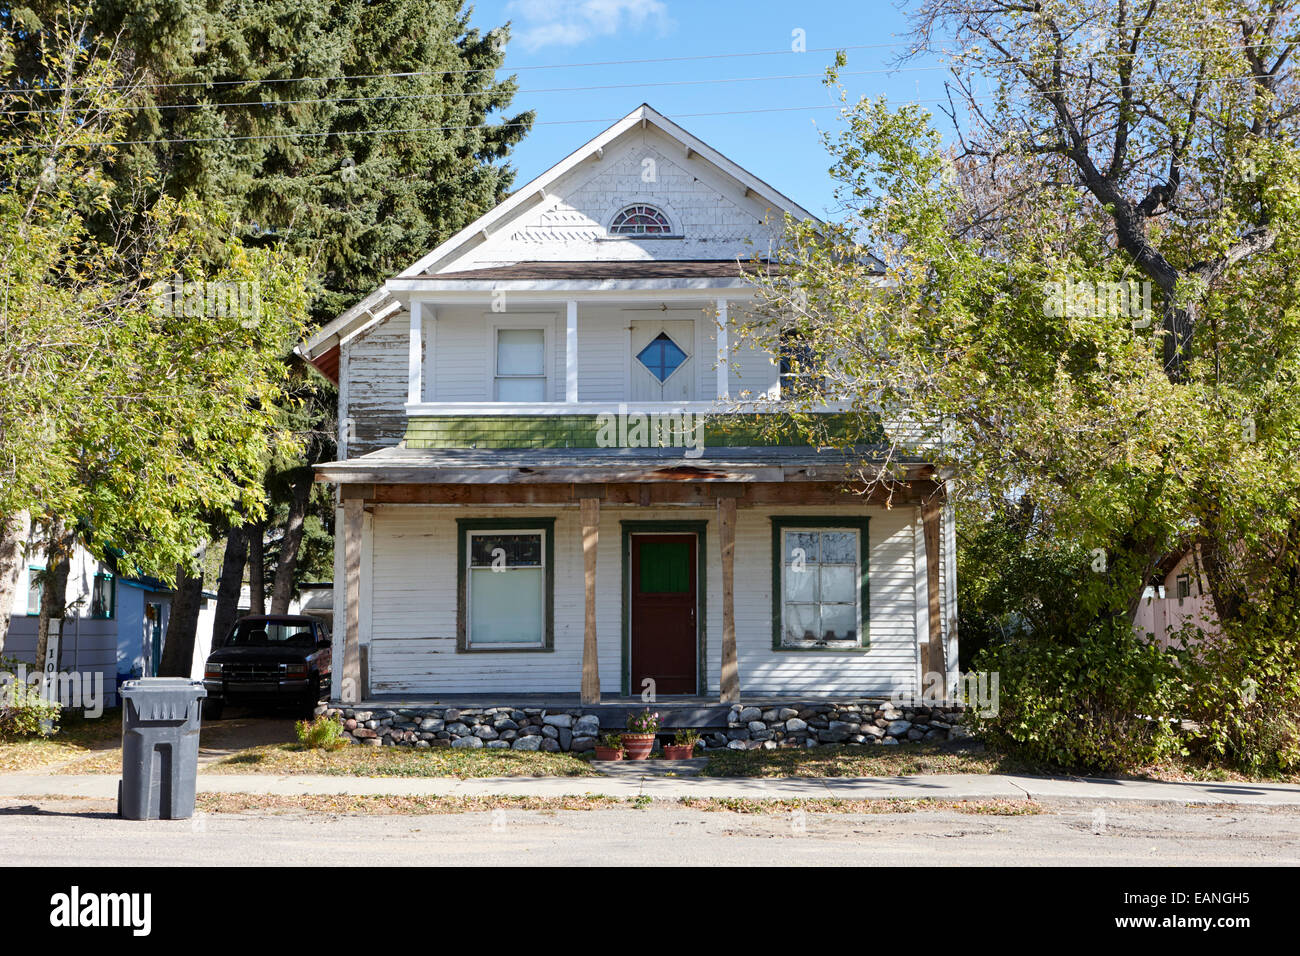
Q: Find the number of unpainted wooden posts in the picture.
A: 4